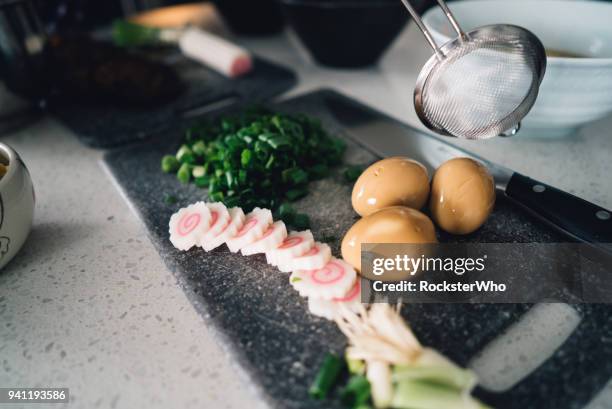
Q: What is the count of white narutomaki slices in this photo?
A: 9